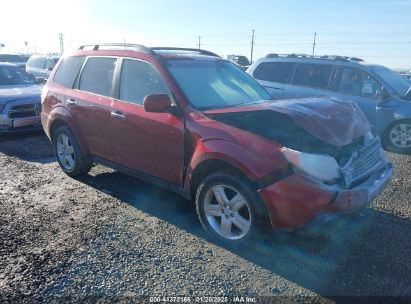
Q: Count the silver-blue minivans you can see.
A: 1